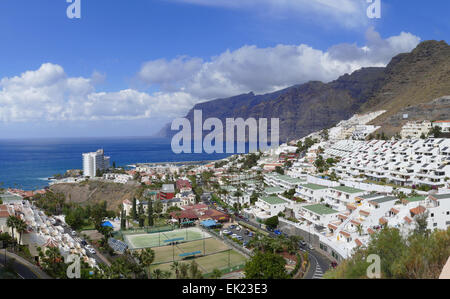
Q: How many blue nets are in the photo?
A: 2